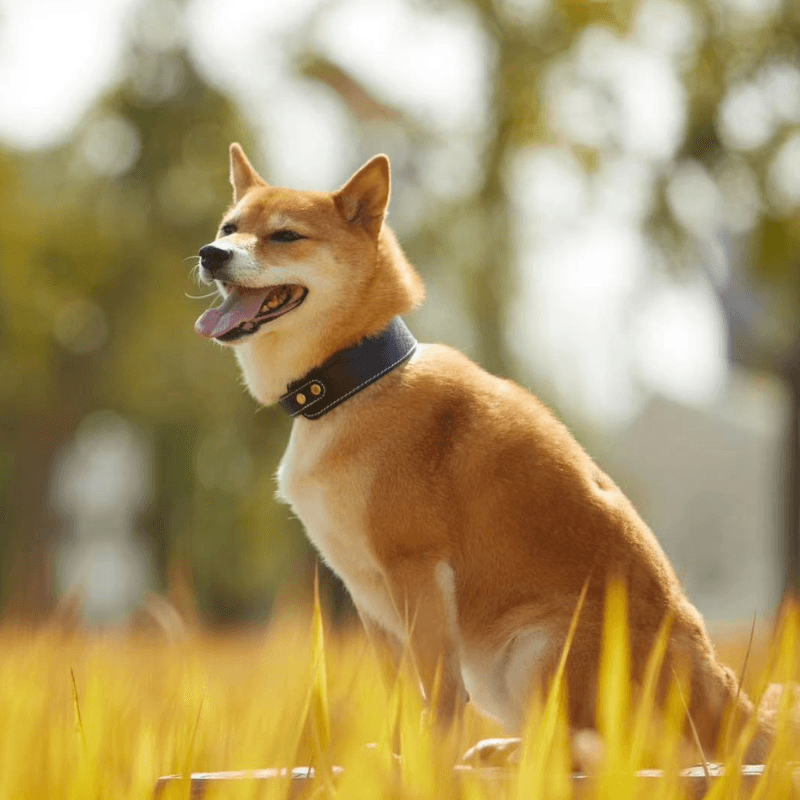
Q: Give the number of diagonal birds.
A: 0